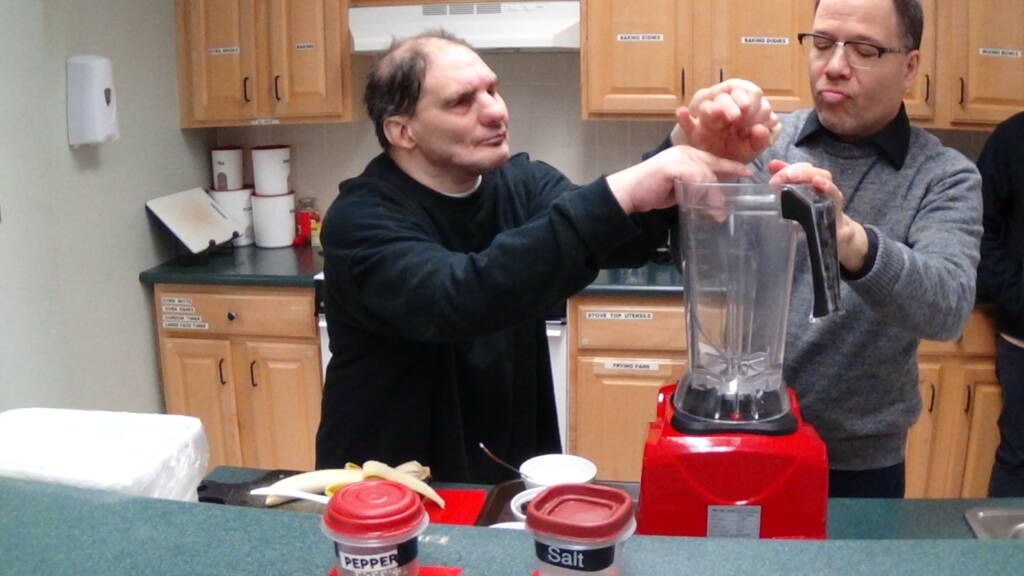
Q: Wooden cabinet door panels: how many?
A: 11